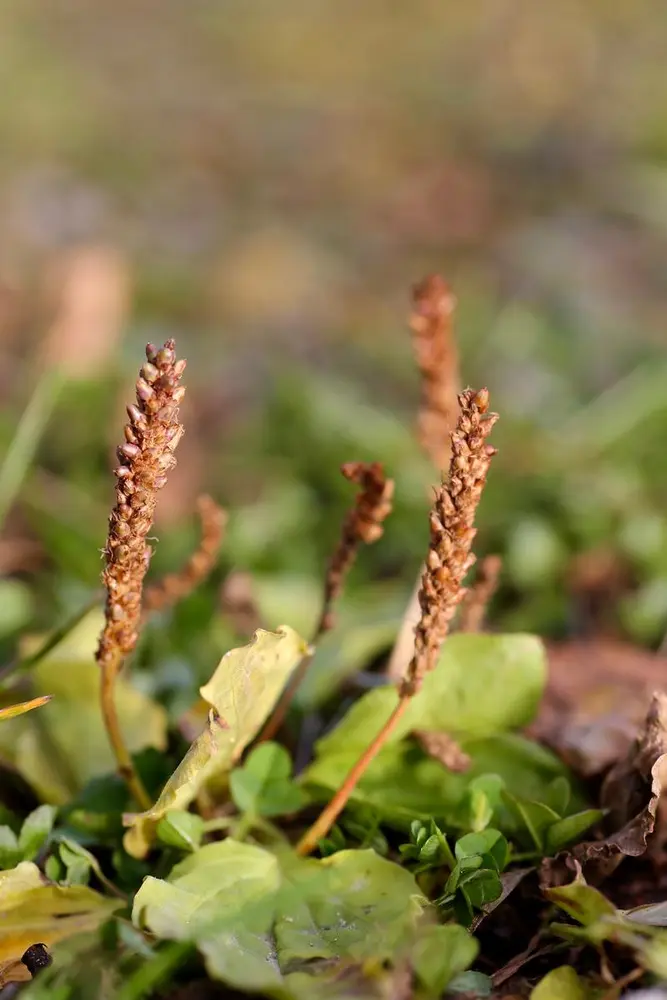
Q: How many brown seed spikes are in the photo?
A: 6